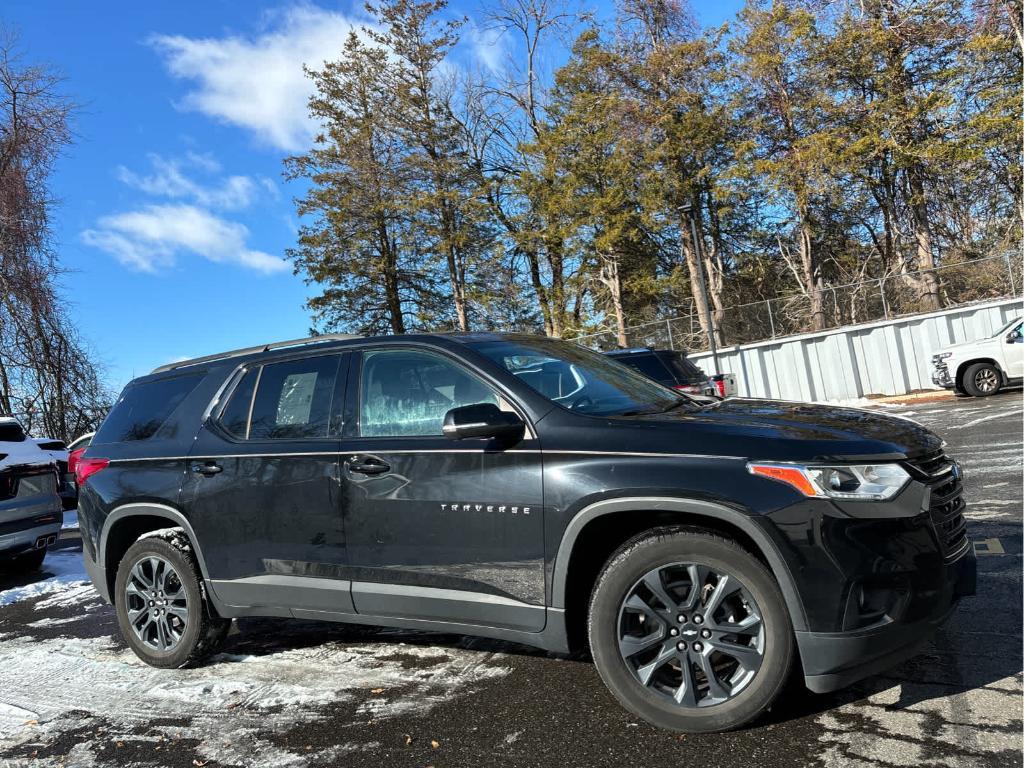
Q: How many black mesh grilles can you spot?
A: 1